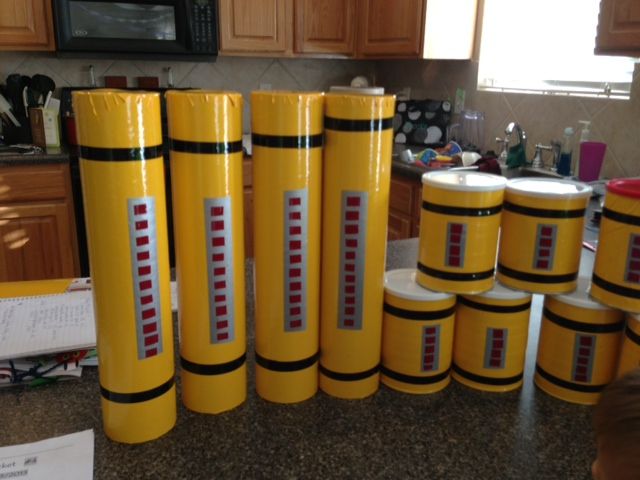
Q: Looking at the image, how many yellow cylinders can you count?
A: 11